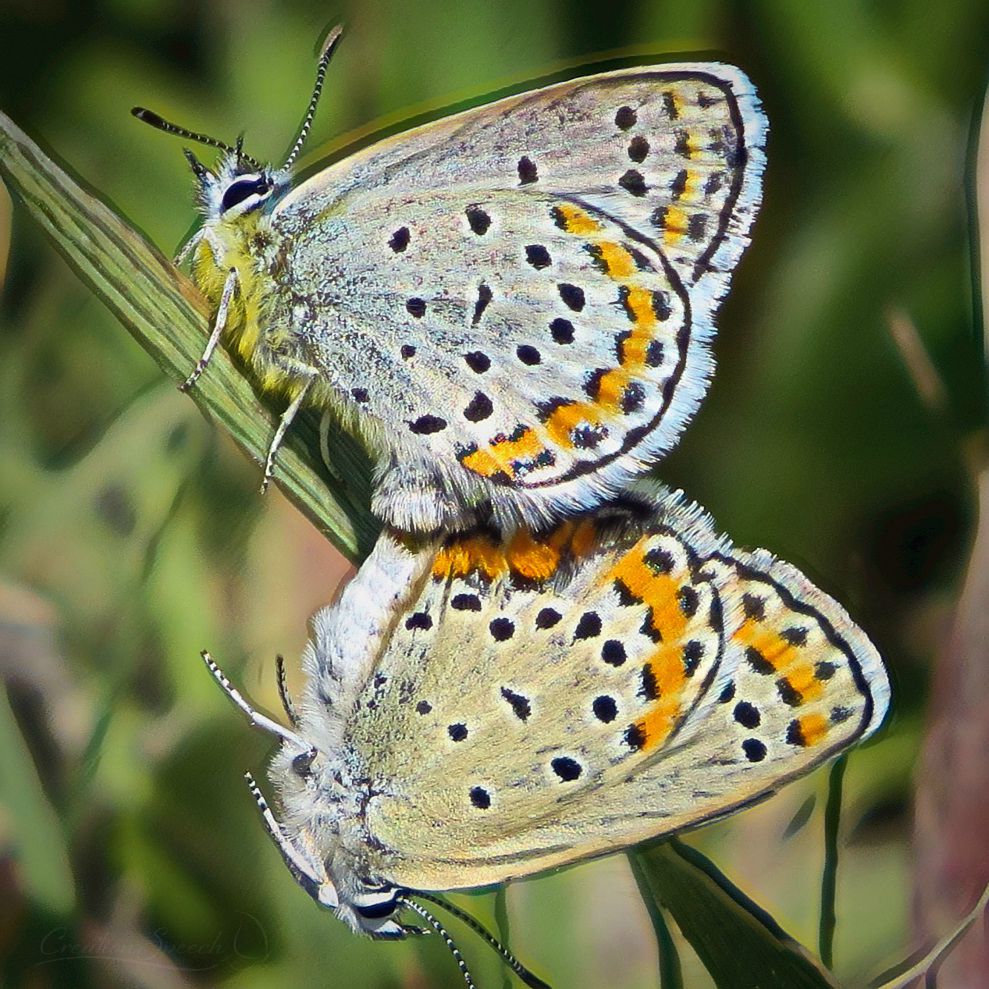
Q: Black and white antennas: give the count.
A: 4